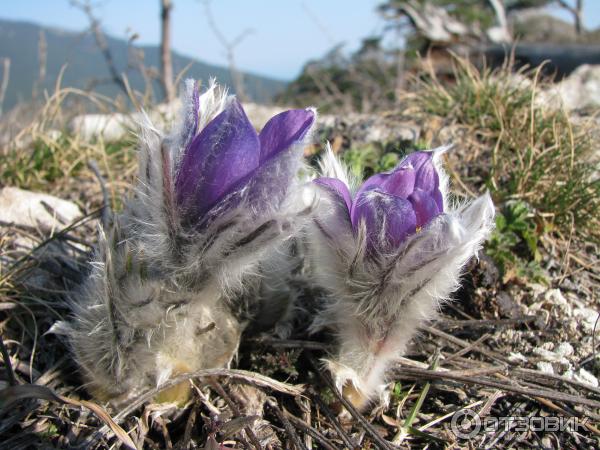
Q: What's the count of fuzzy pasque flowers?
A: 2